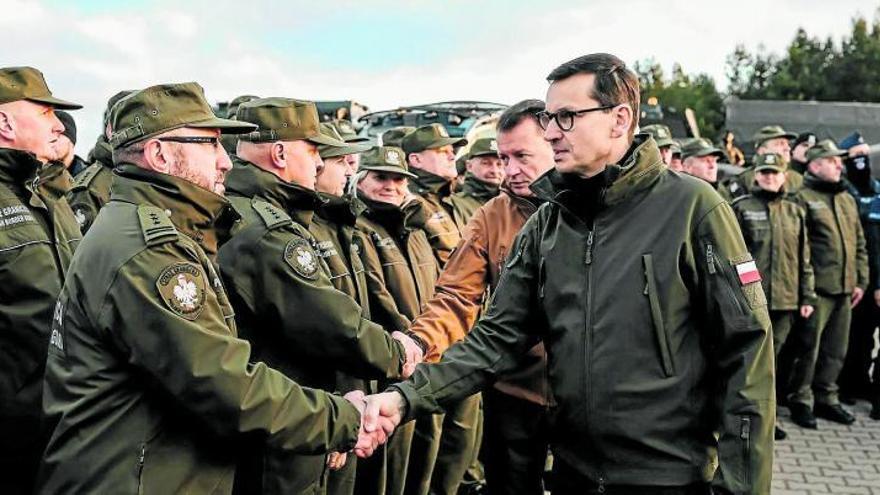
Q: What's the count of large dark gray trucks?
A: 1